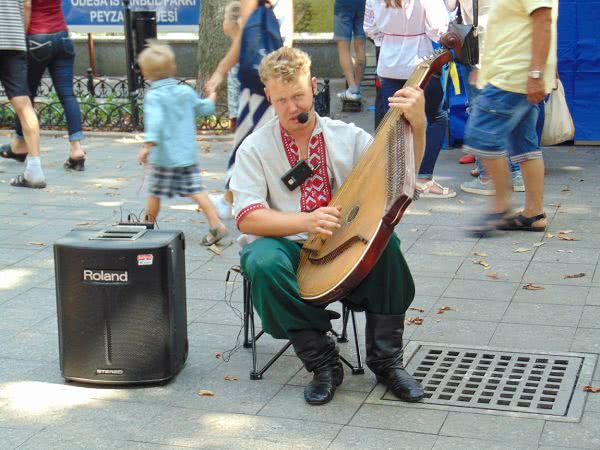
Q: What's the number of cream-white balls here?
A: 0